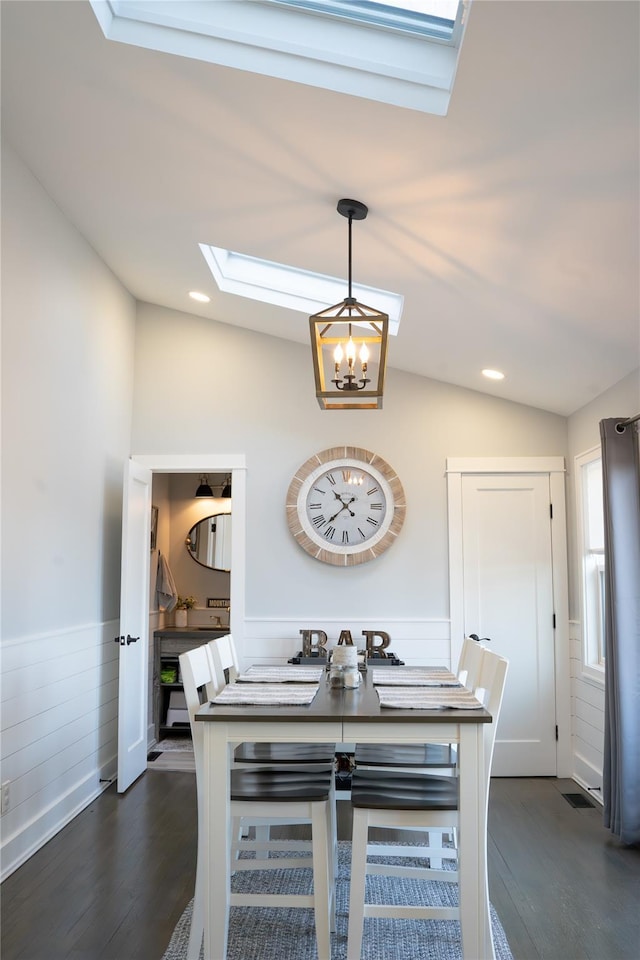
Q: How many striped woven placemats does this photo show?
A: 4